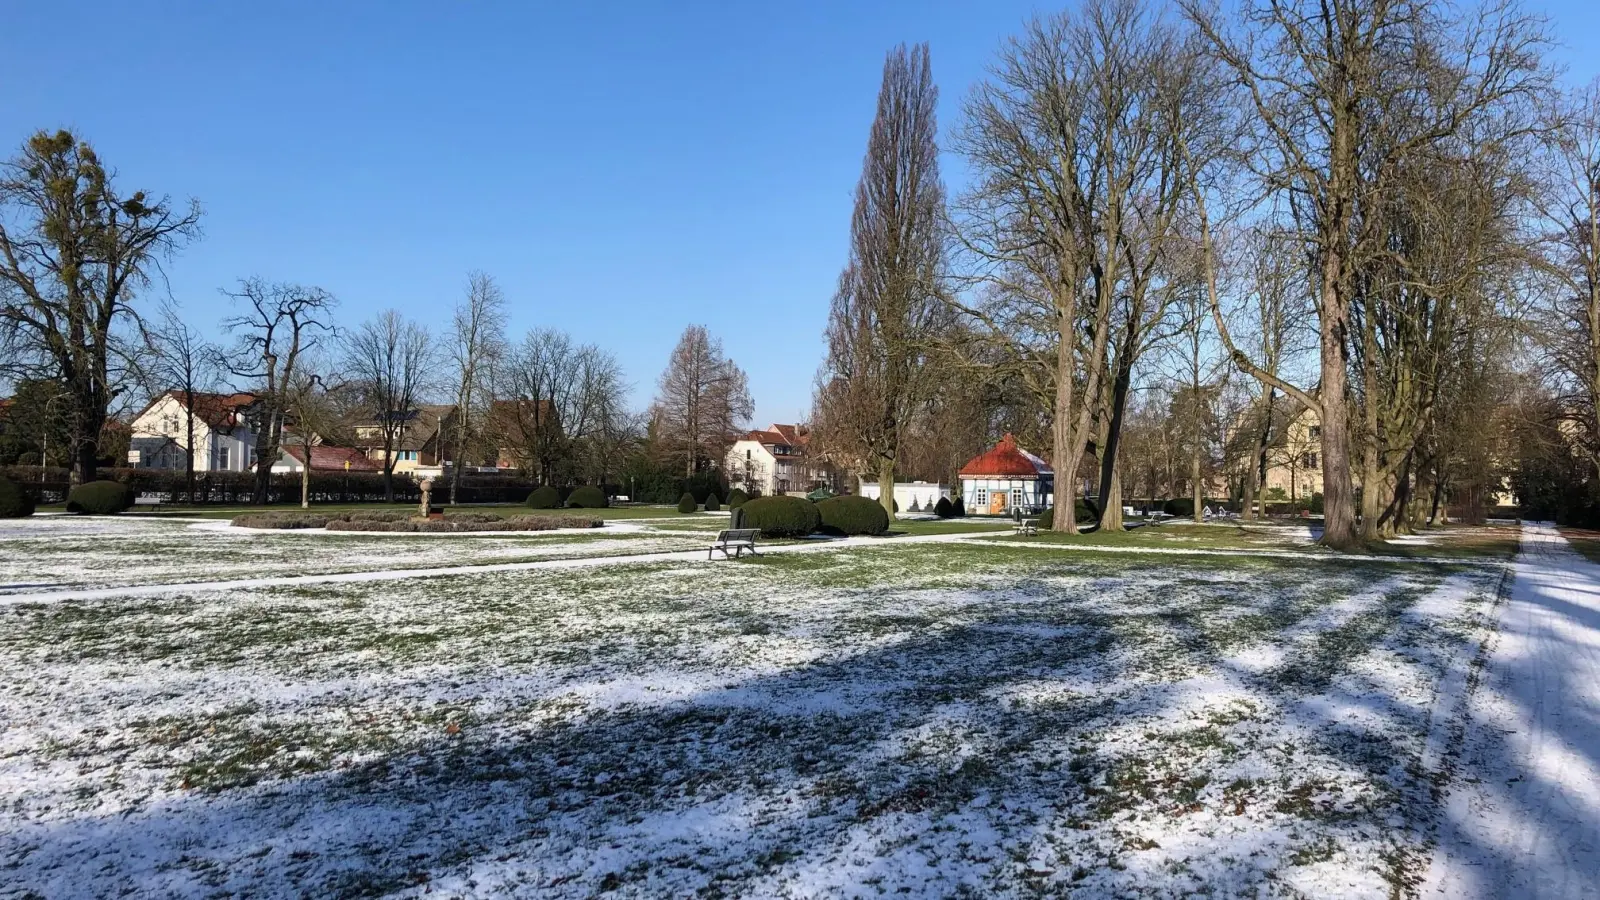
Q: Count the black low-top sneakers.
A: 0